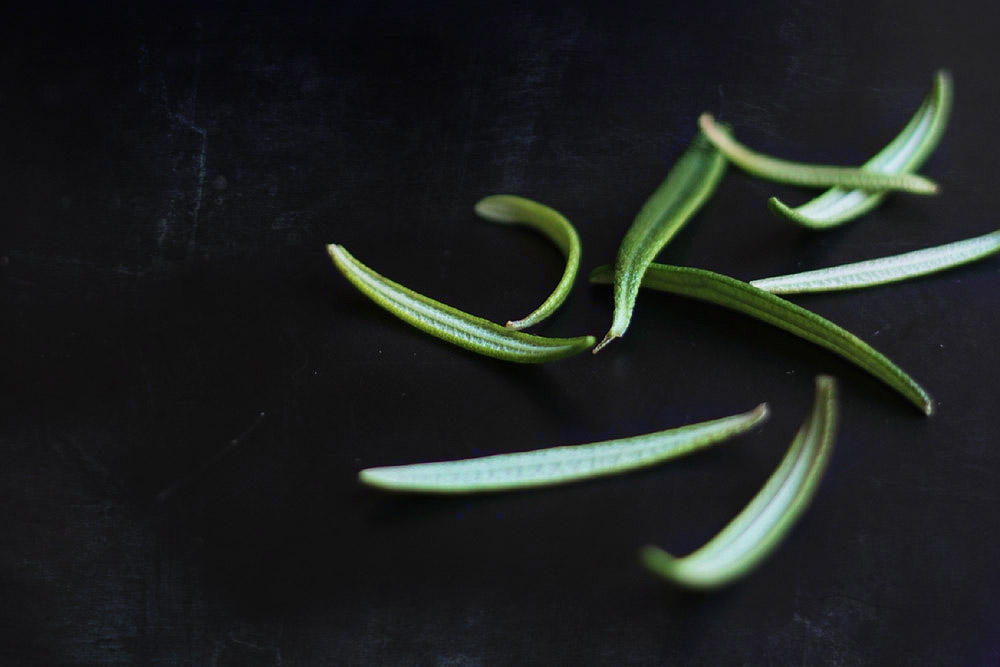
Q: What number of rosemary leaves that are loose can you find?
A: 9